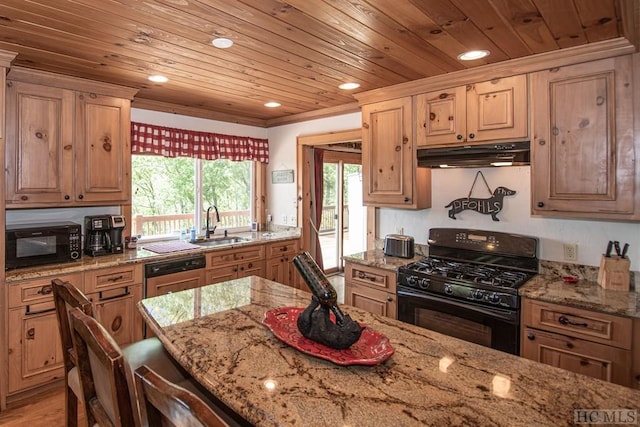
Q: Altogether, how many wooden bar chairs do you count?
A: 3